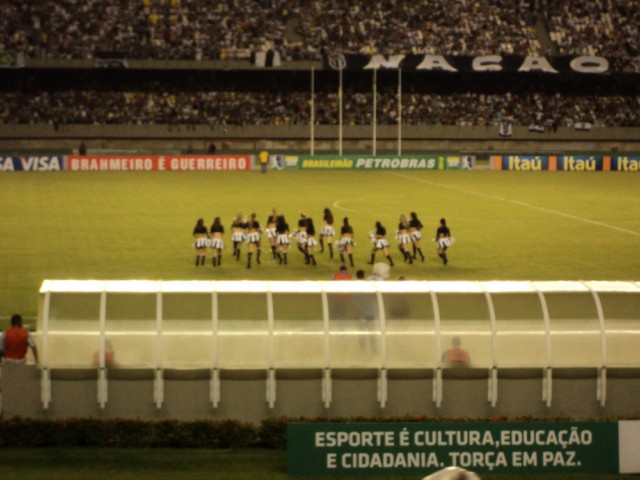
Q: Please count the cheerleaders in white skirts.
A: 14